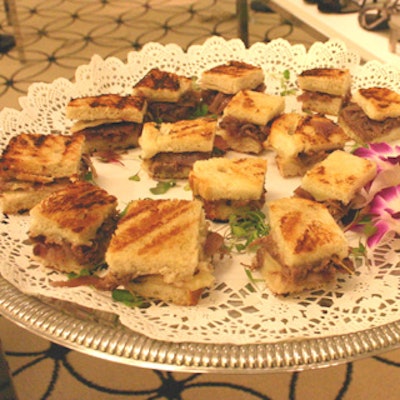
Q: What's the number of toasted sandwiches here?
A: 14